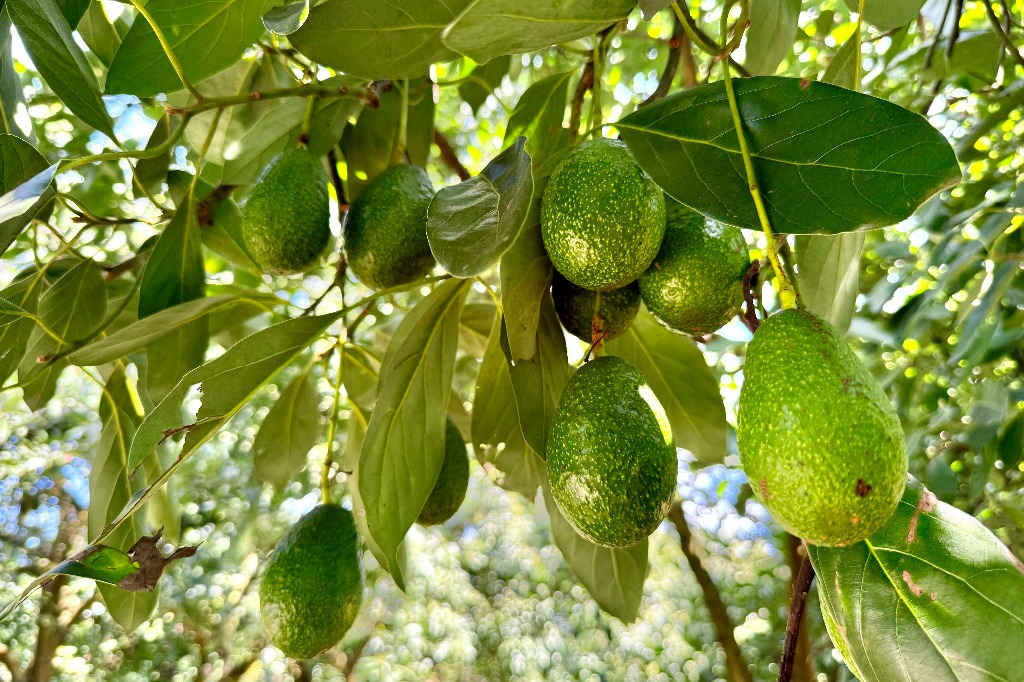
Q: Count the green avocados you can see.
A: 9